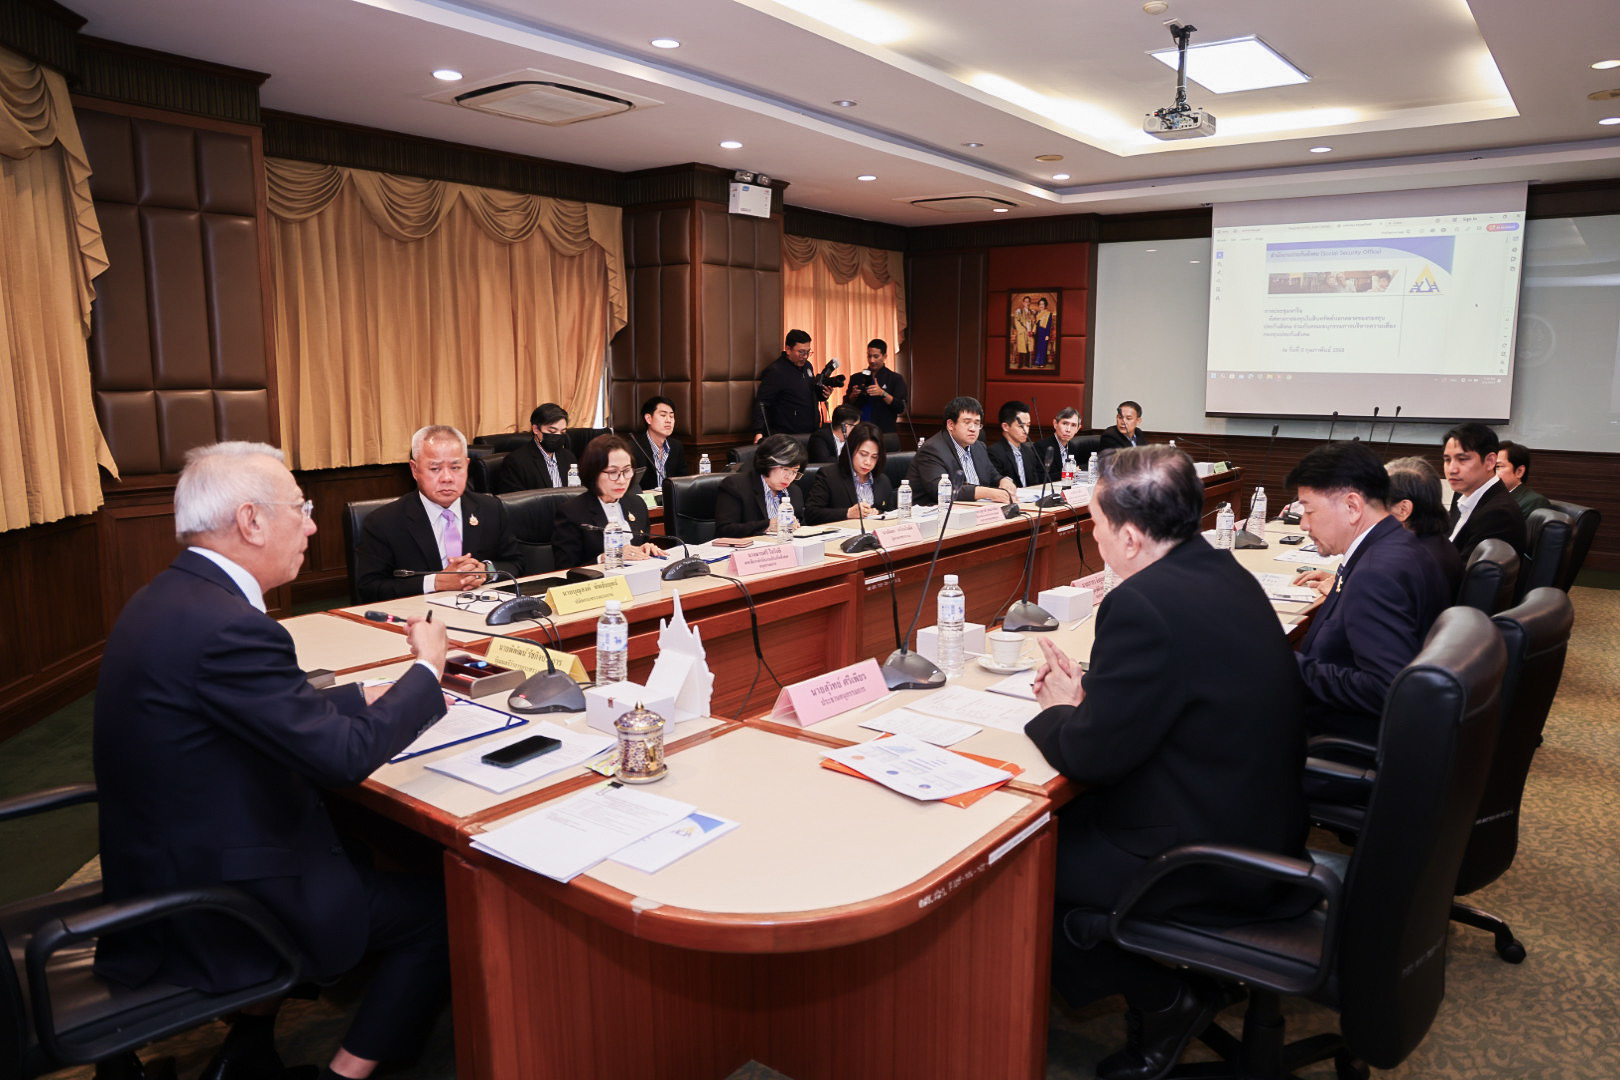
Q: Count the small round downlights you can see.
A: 11